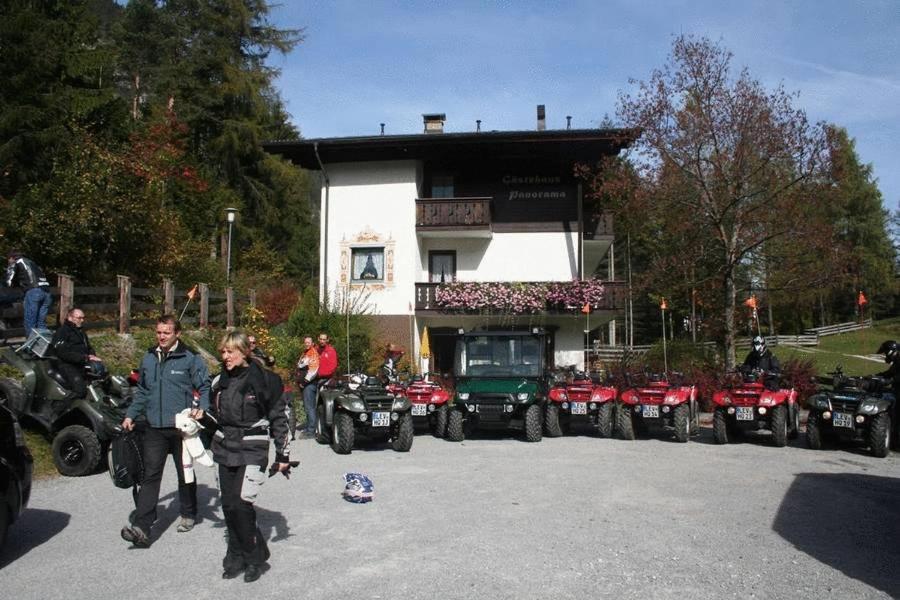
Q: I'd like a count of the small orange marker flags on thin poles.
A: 5